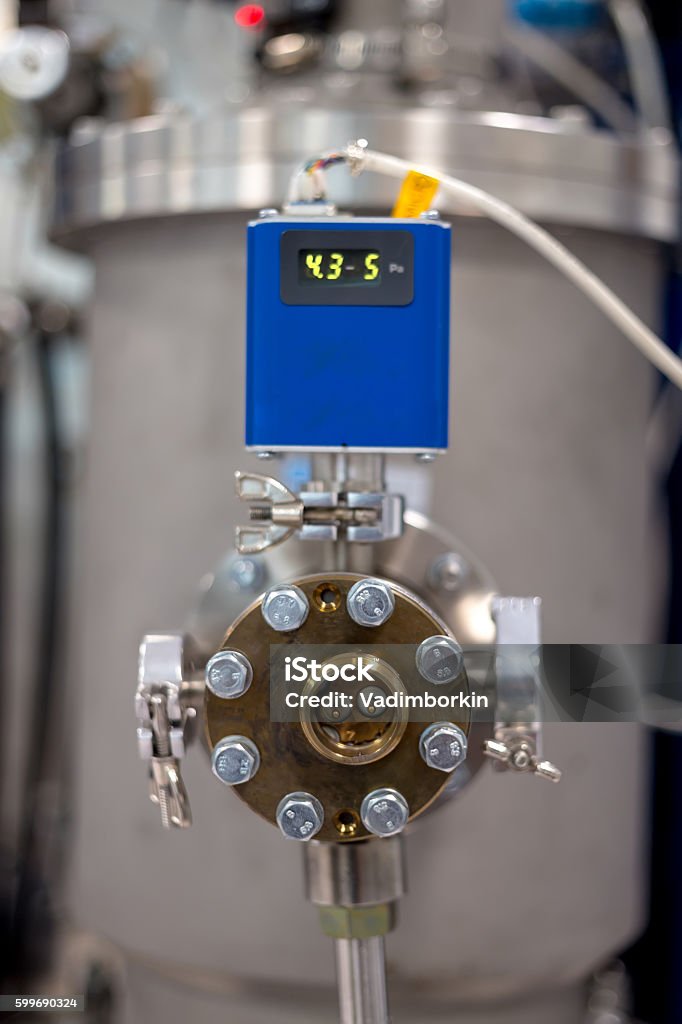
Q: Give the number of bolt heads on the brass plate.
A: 8